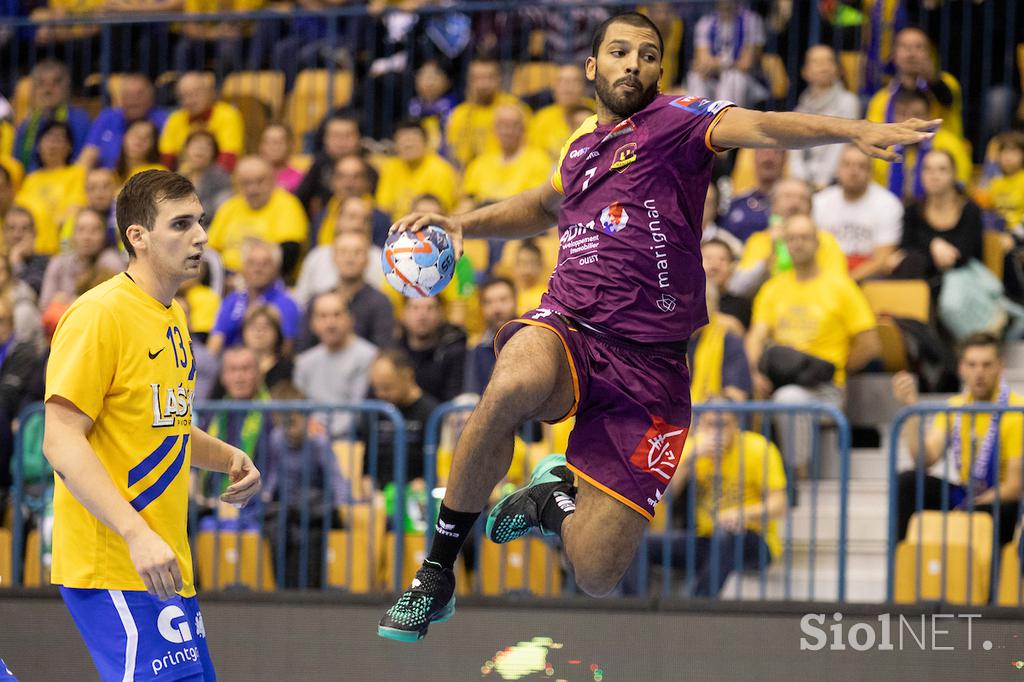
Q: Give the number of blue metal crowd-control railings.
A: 3